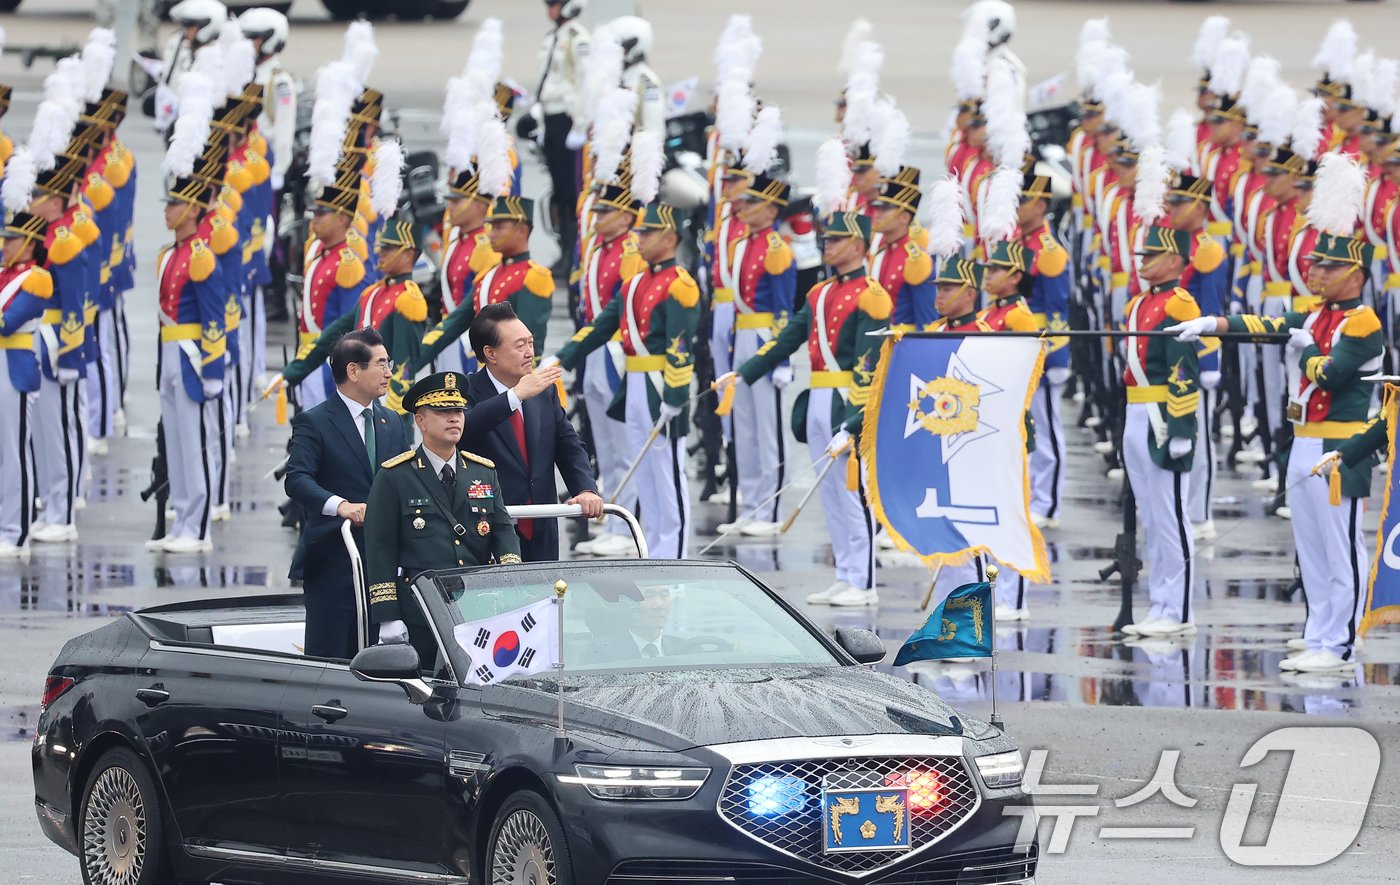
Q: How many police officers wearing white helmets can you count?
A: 5